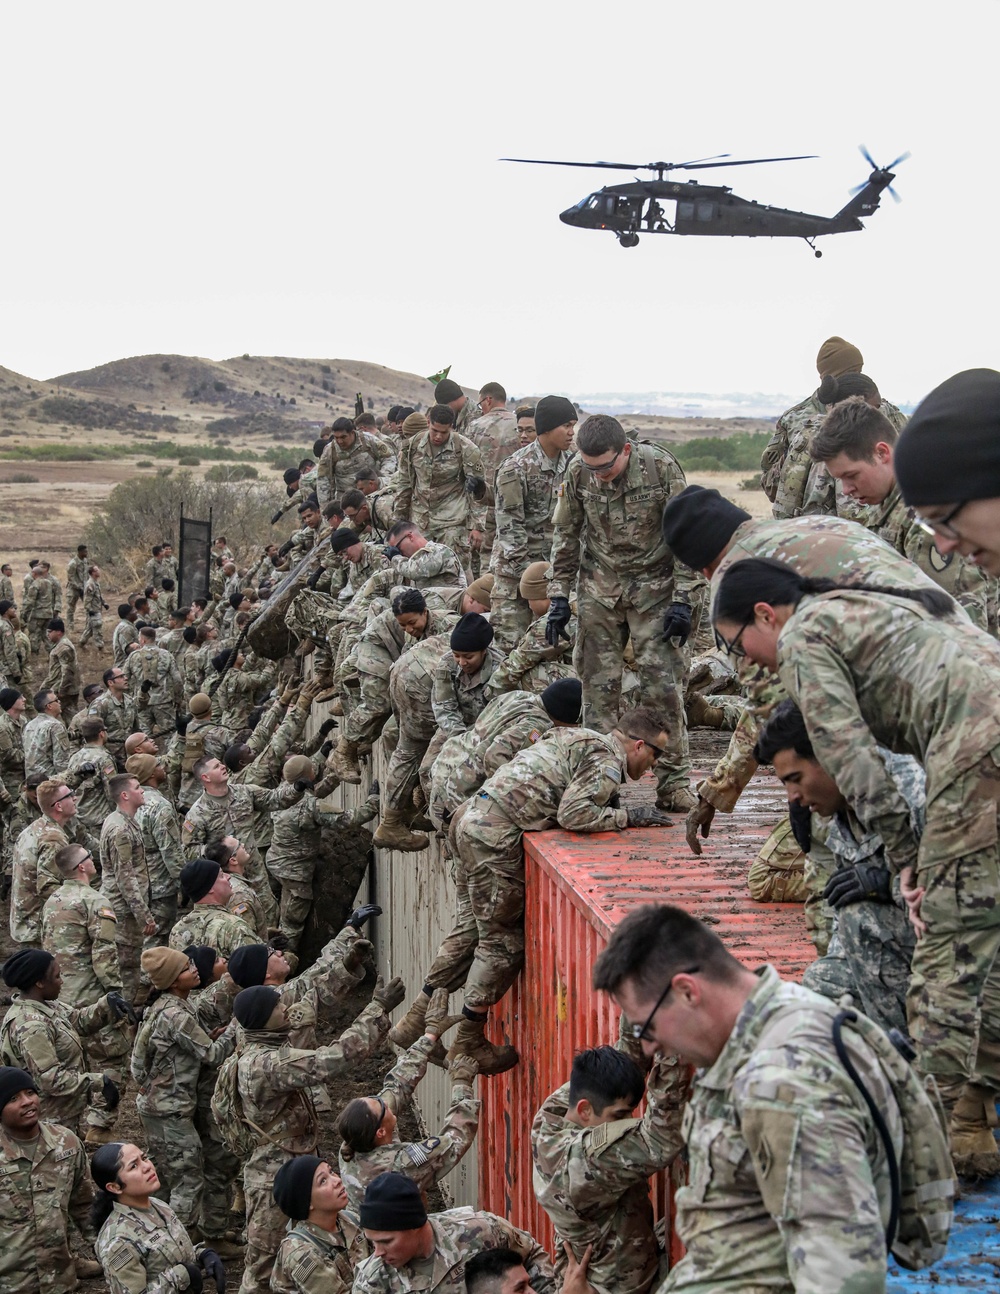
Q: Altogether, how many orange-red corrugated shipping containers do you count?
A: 1